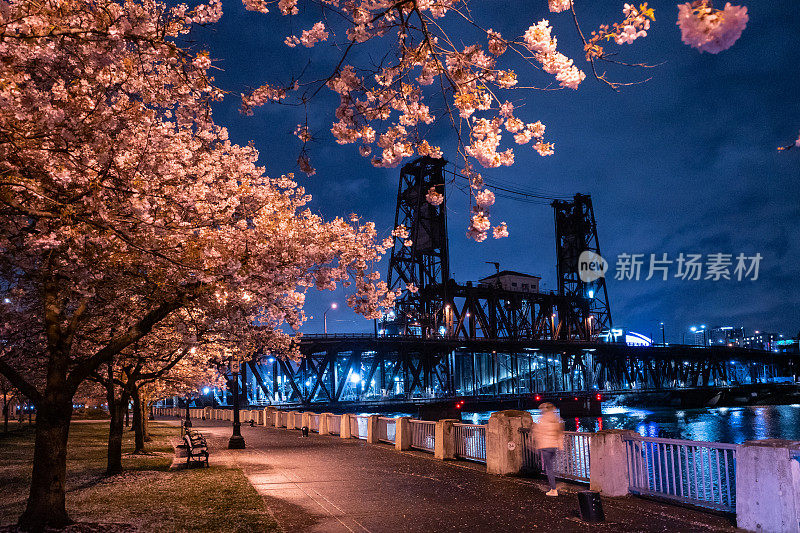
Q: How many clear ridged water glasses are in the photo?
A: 0